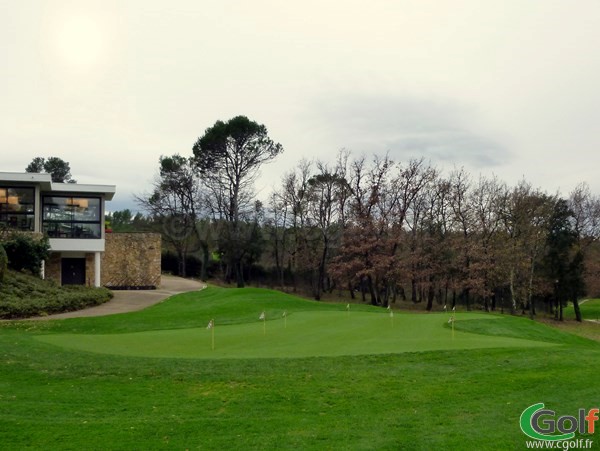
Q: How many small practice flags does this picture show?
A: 9